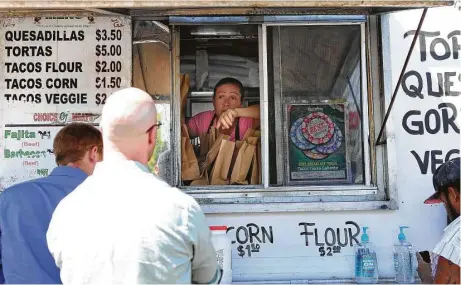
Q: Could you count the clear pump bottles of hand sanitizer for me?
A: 2